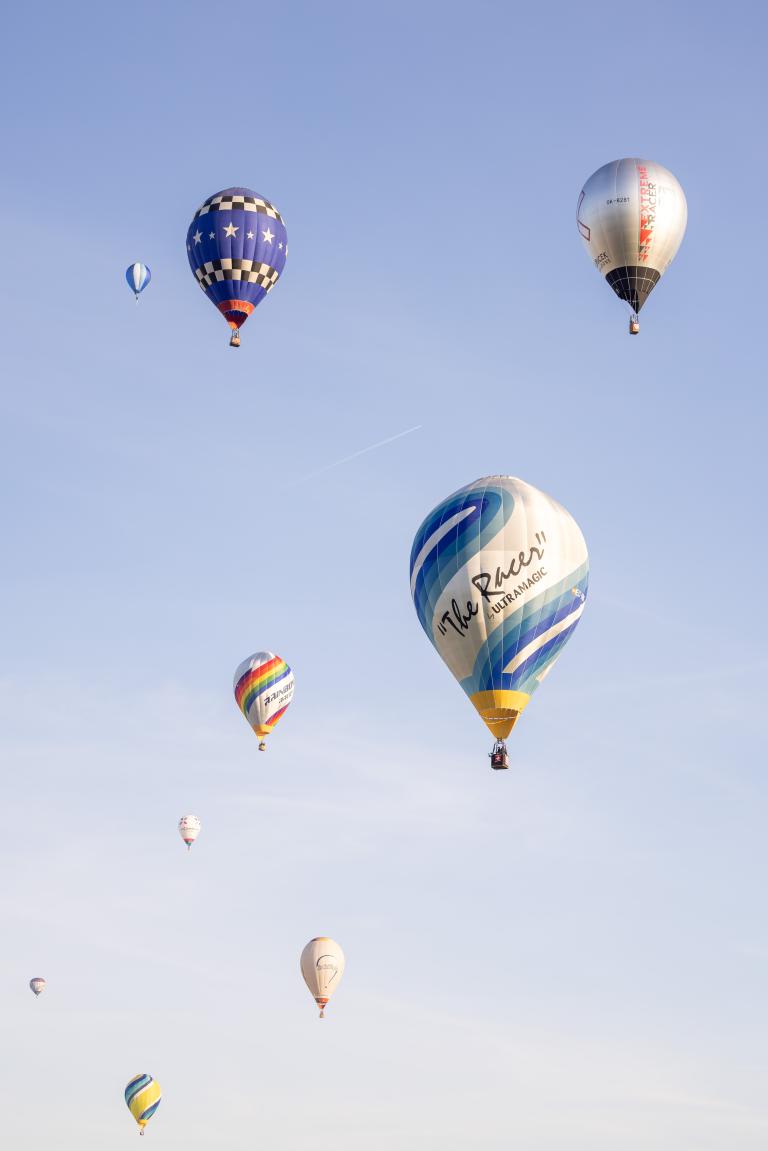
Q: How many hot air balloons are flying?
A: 9